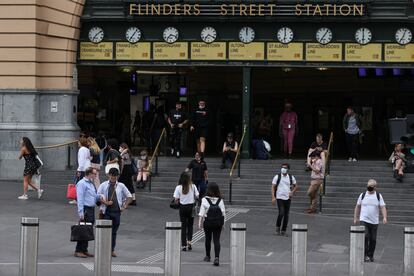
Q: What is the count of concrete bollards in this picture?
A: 7